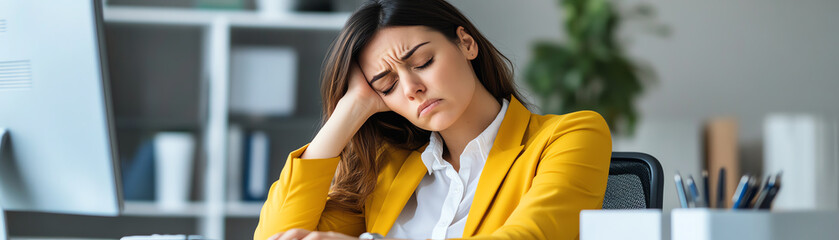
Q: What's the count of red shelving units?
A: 0